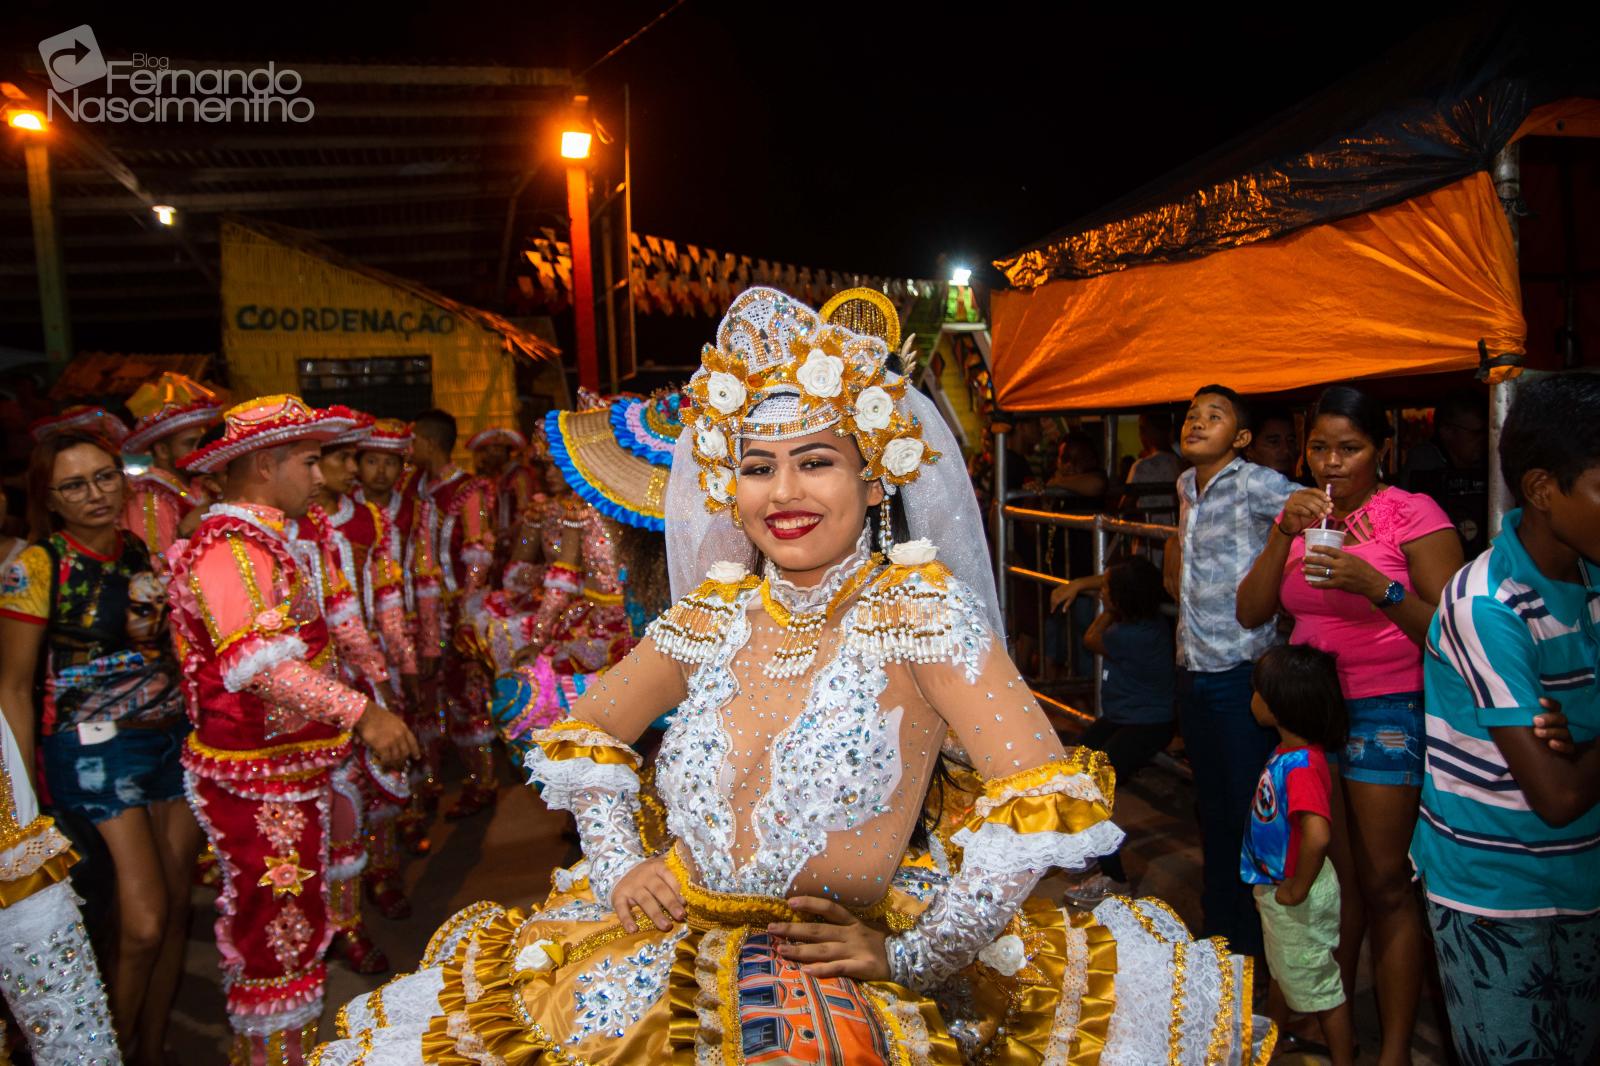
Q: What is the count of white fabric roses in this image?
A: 10